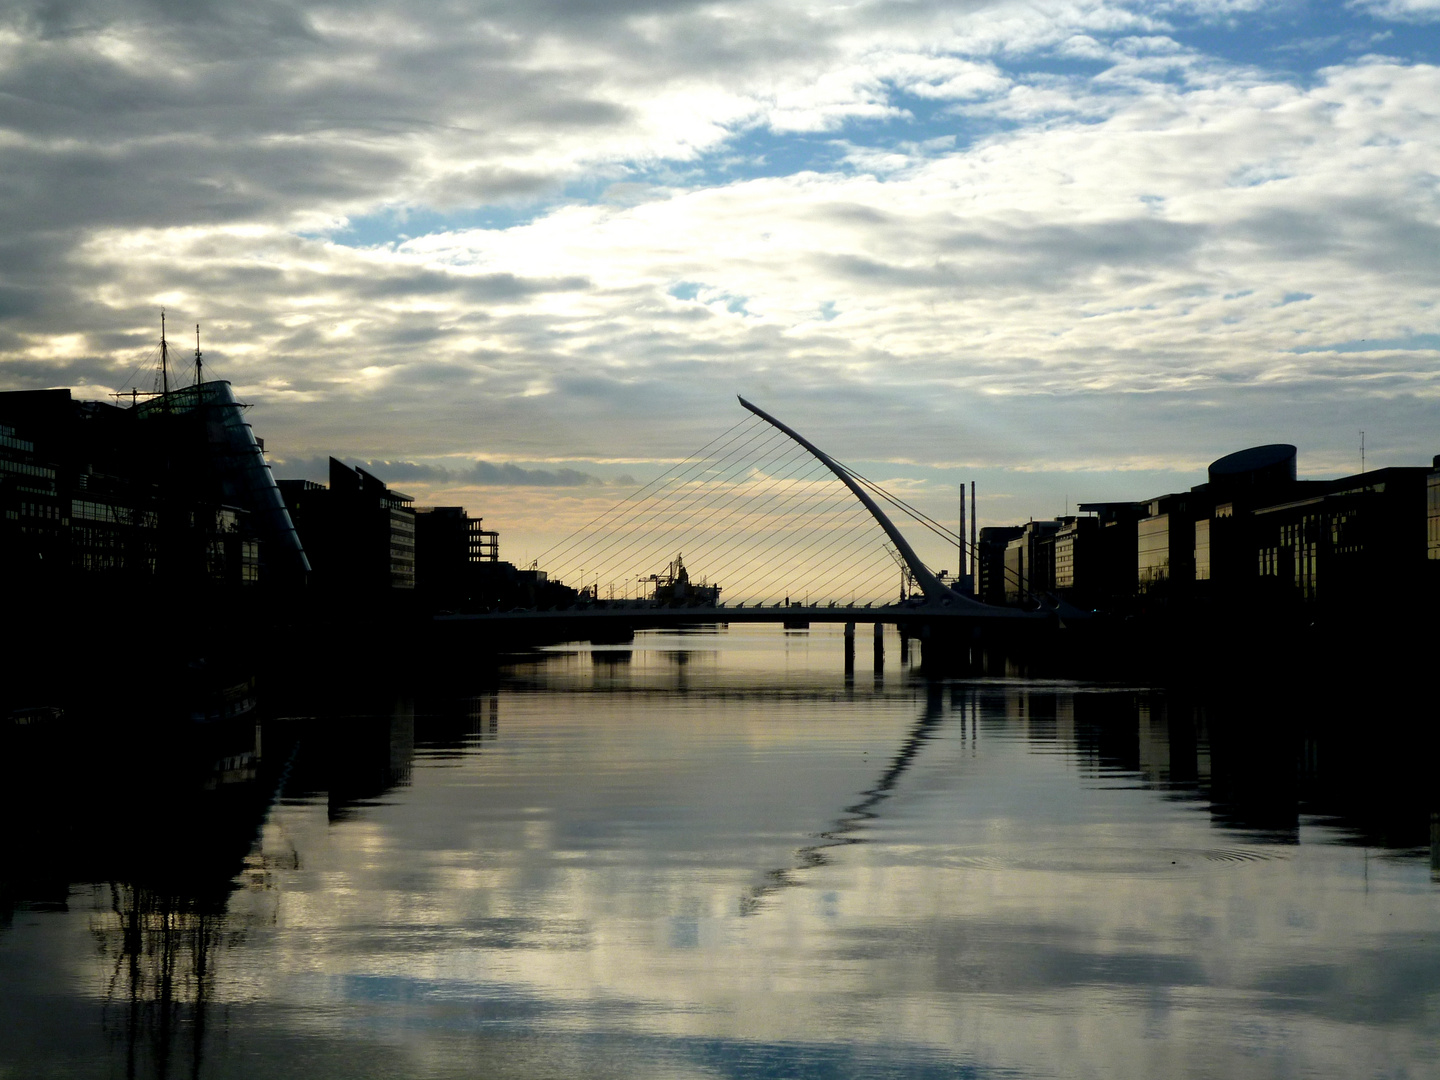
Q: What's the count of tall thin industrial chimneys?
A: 2